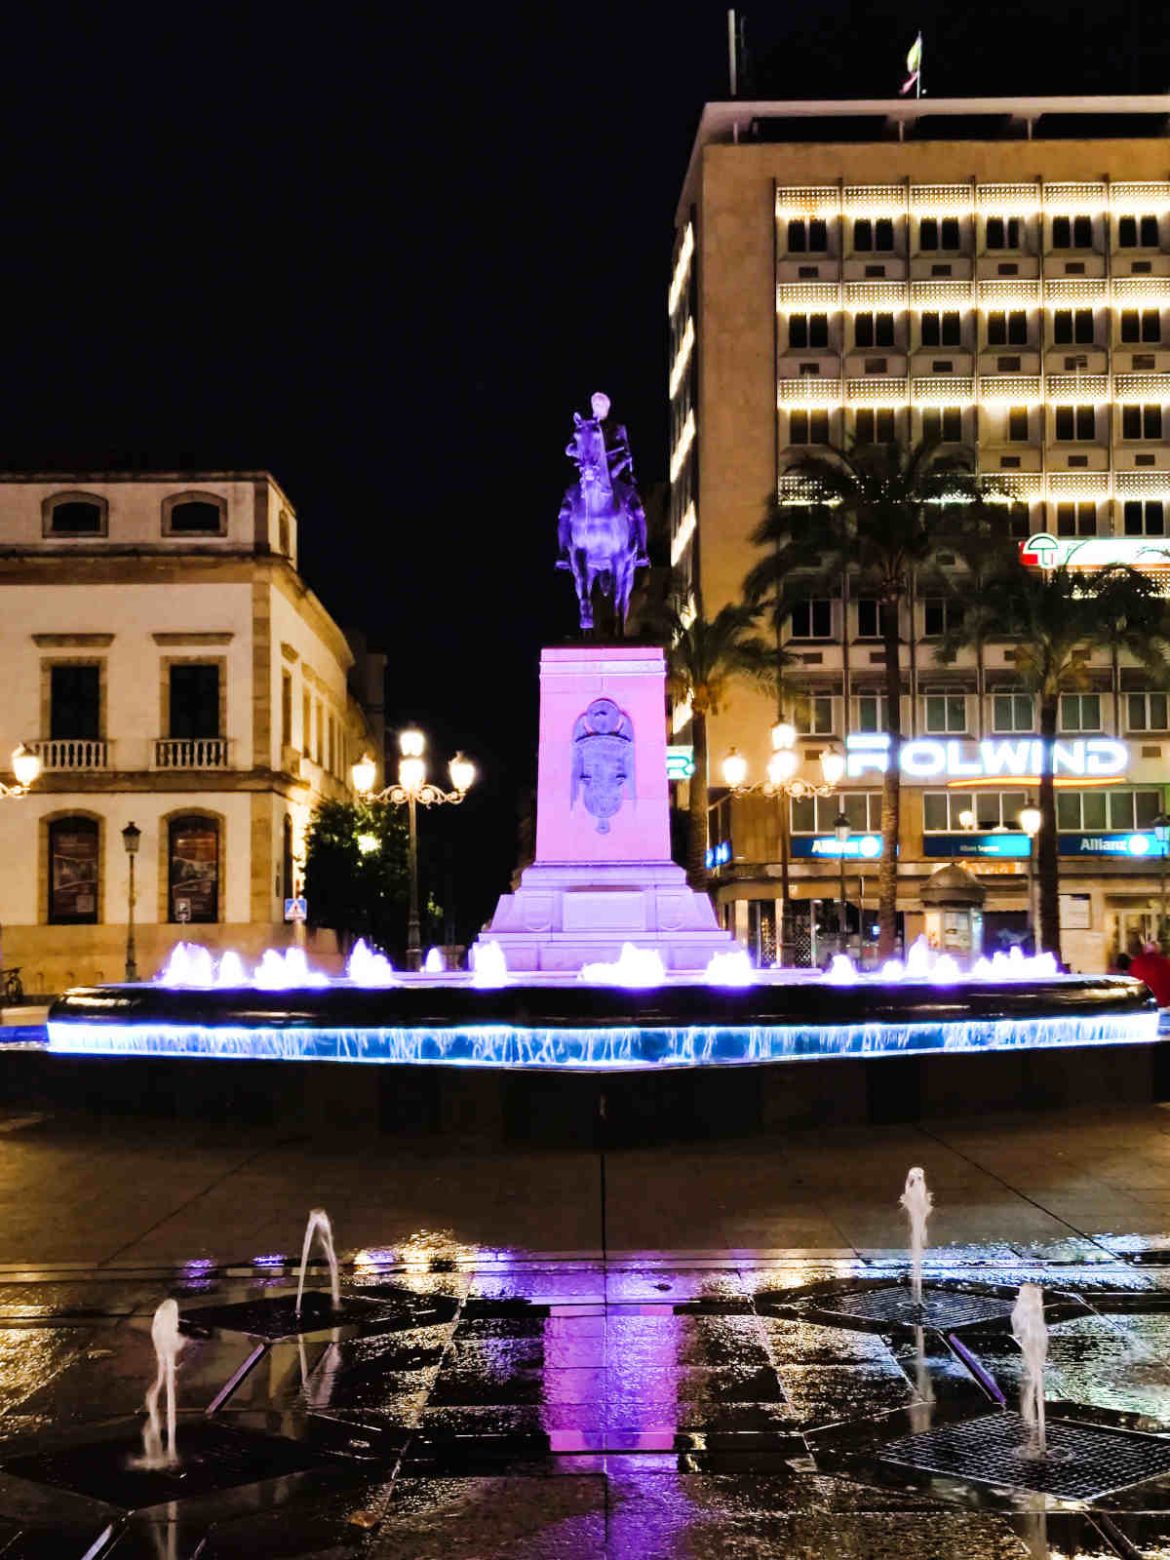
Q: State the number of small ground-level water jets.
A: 4